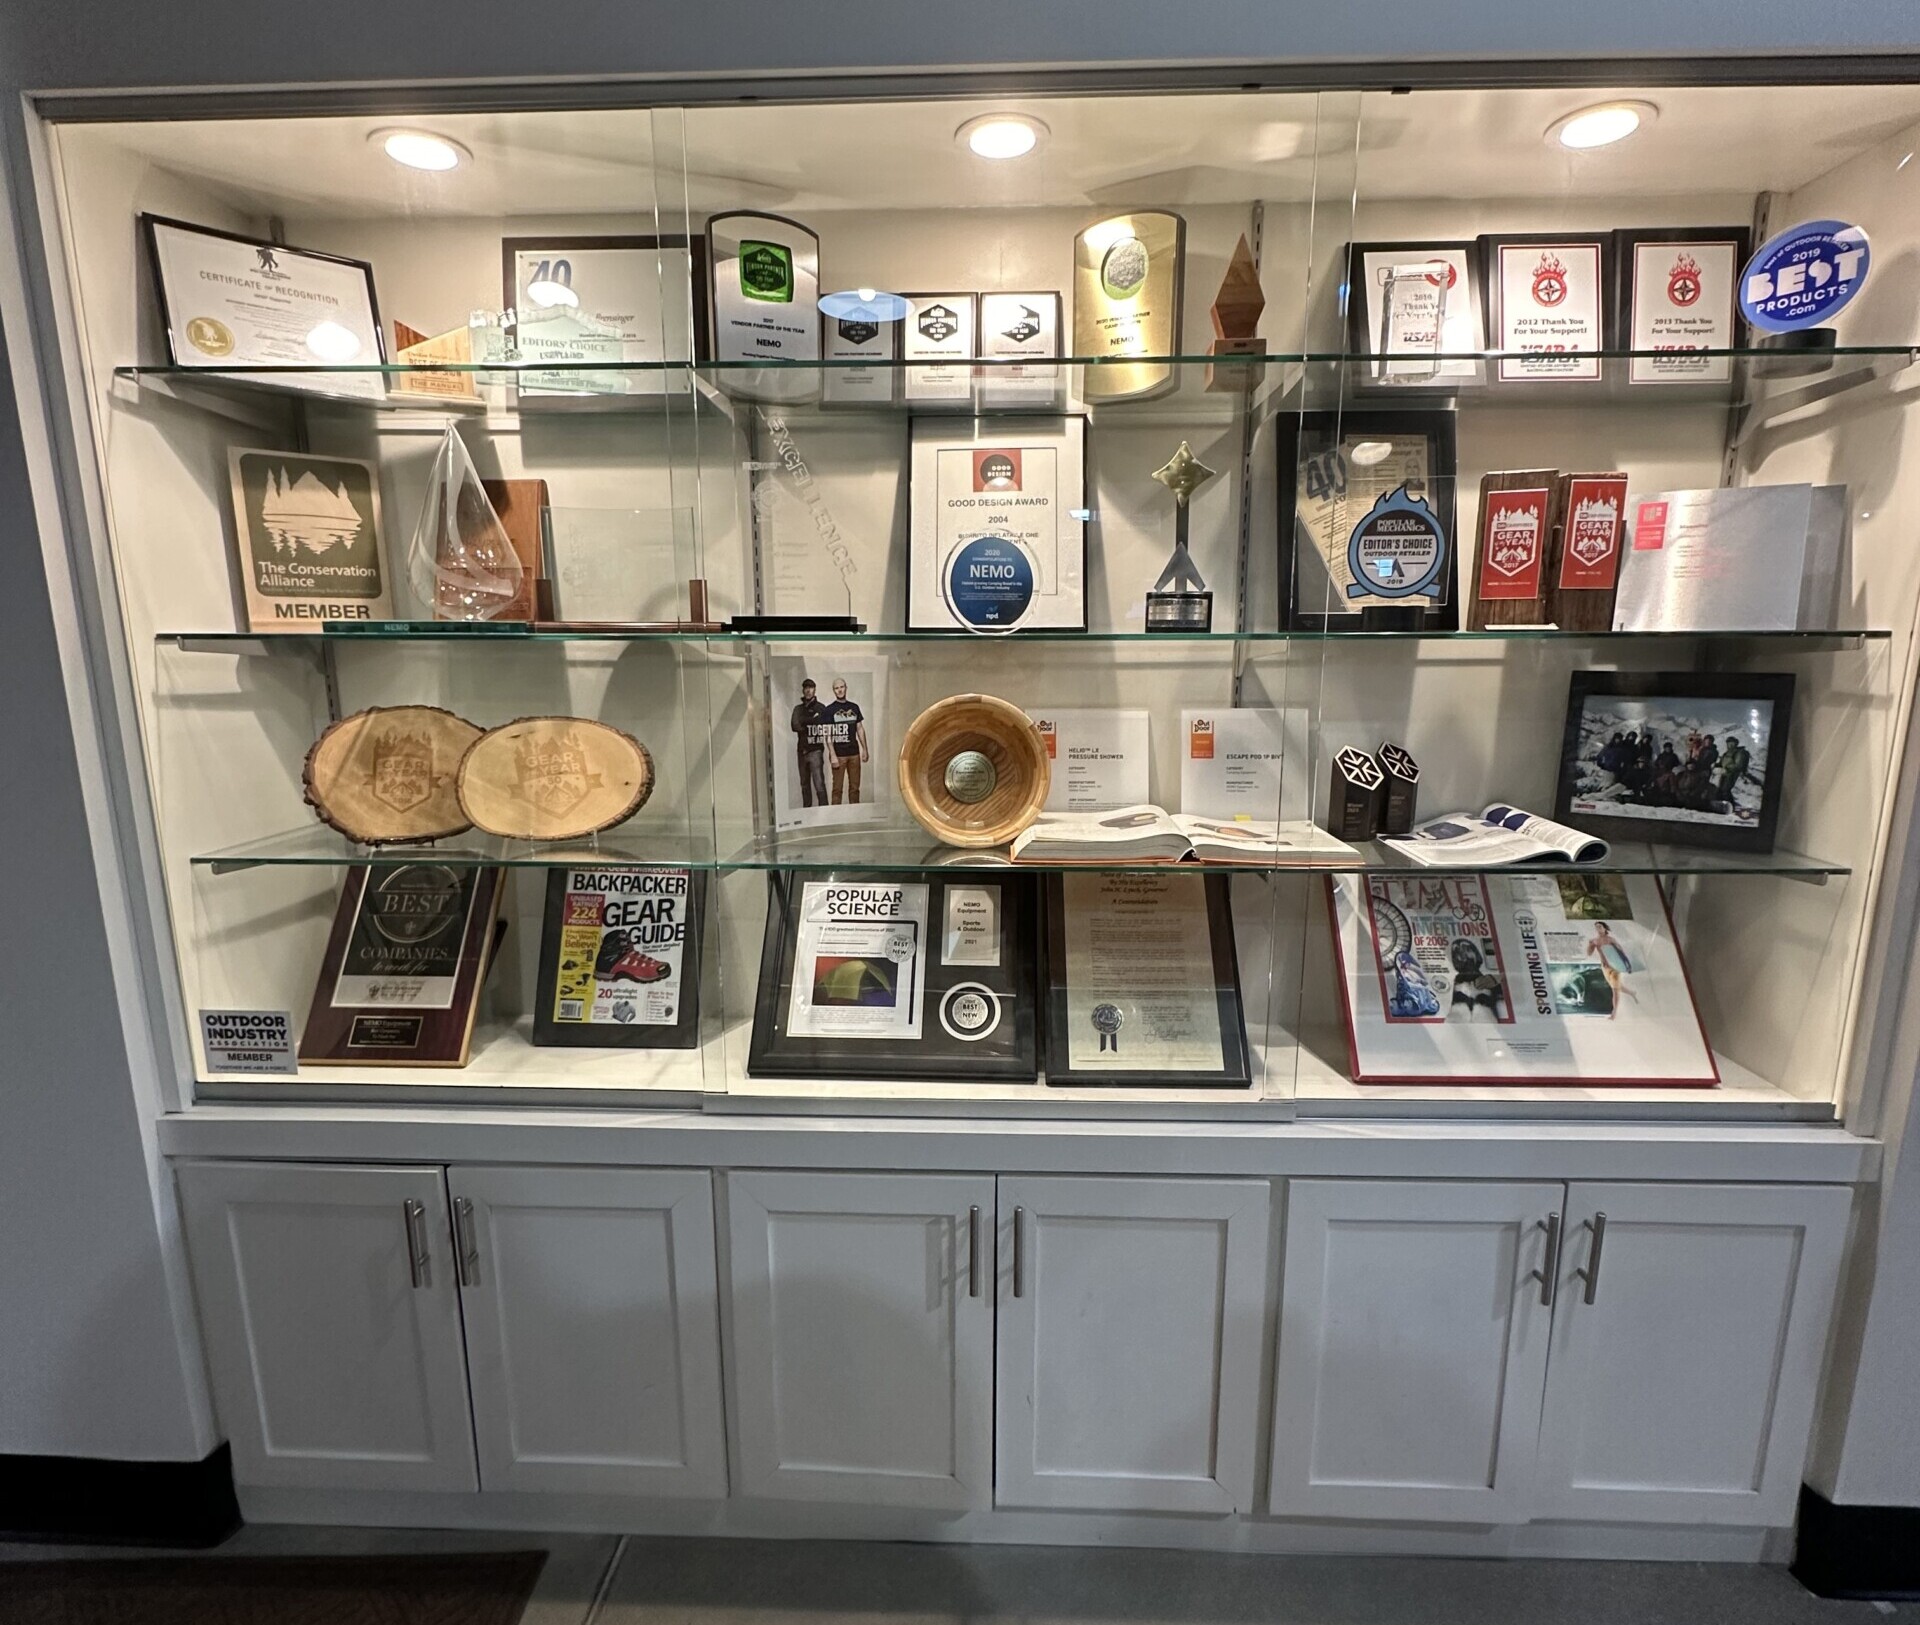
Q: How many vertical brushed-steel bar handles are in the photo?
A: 6